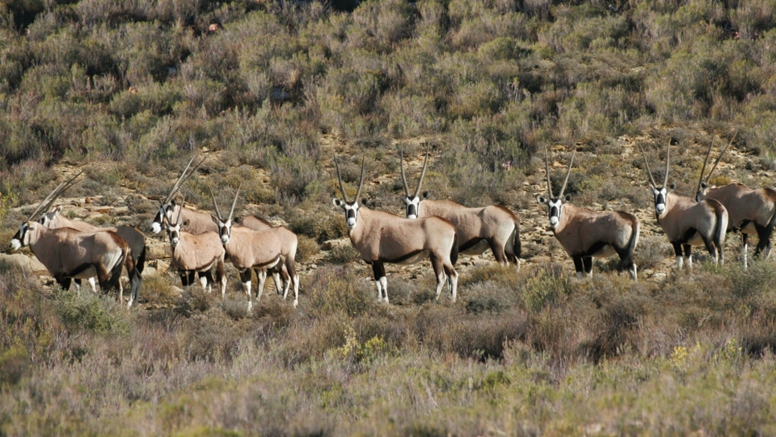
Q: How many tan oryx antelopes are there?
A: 10